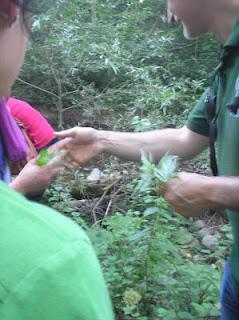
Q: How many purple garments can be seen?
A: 1